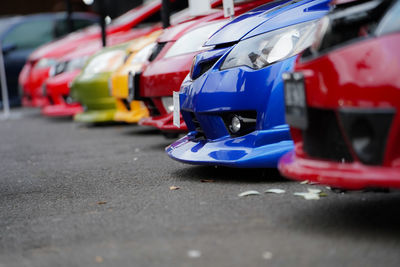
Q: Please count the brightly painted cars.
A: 7